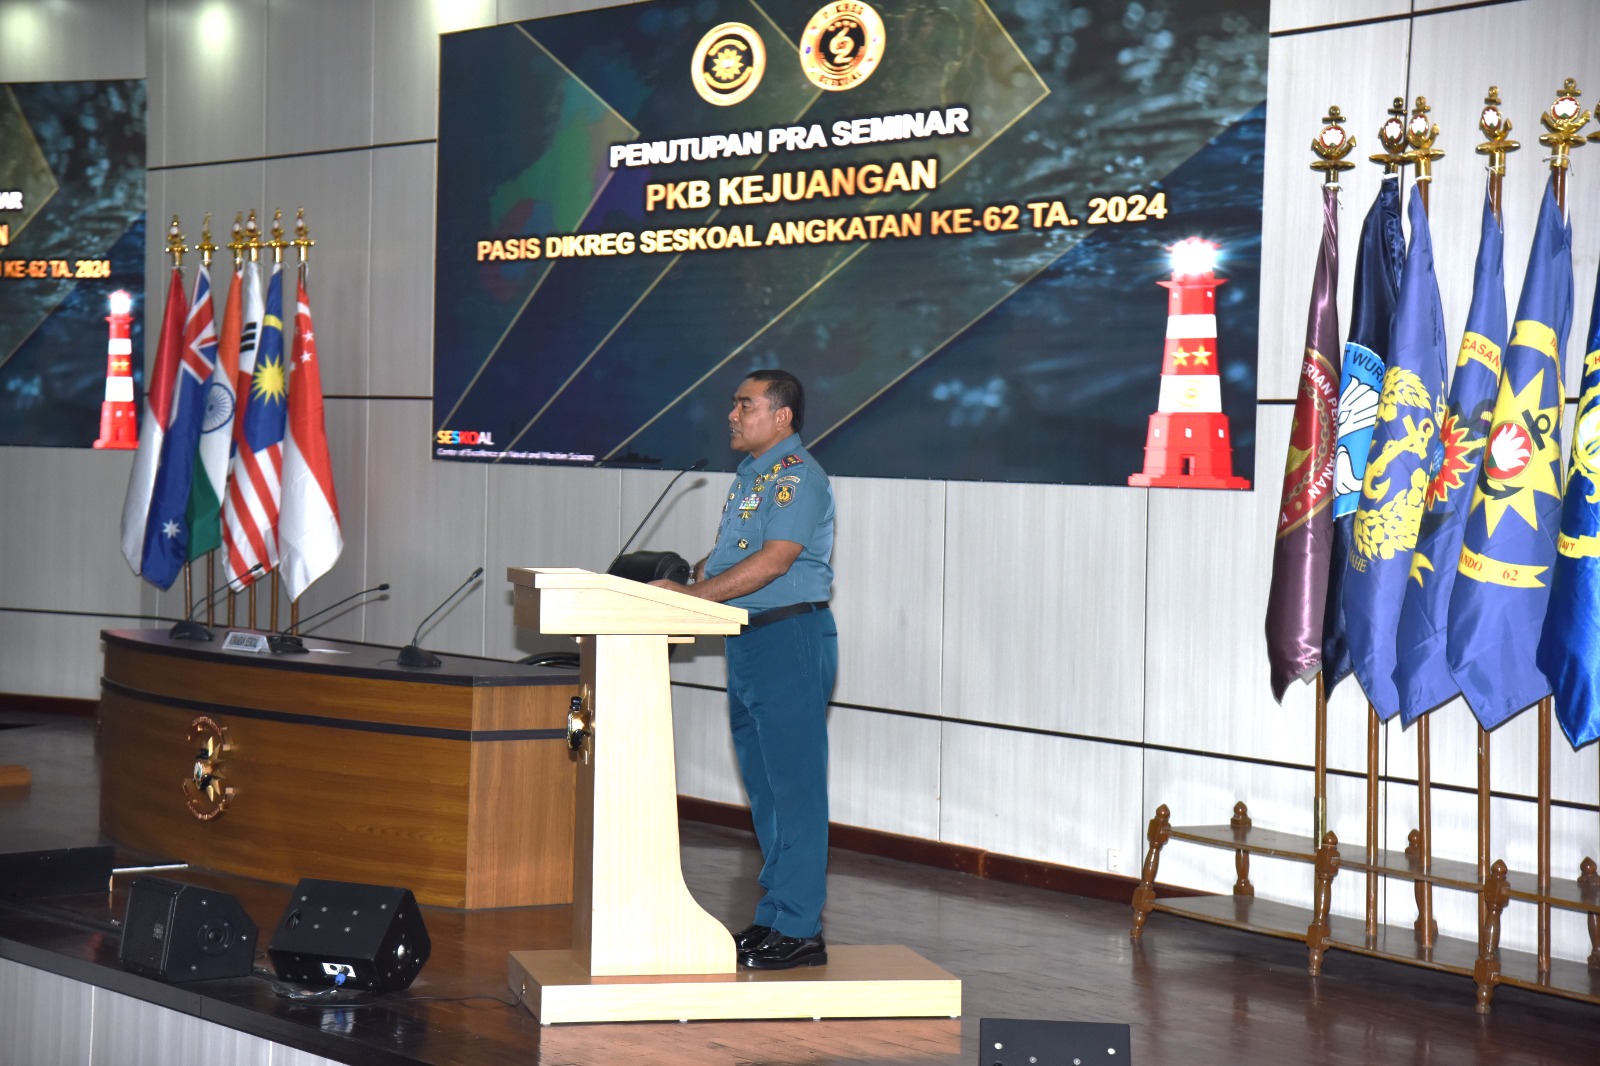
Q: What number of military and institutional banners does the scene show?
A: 6